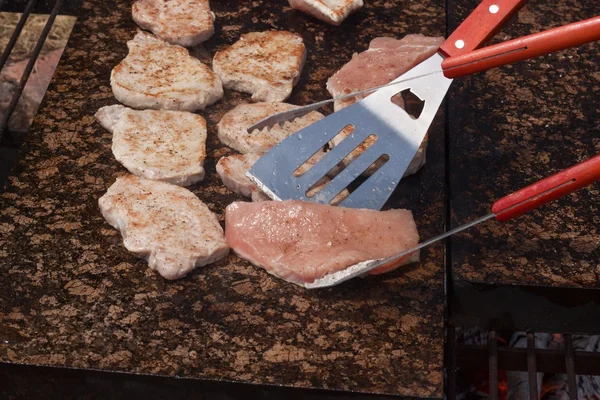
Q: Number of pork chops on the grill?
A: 11